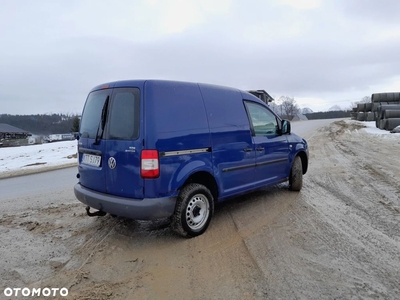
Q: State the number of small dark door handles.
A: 2